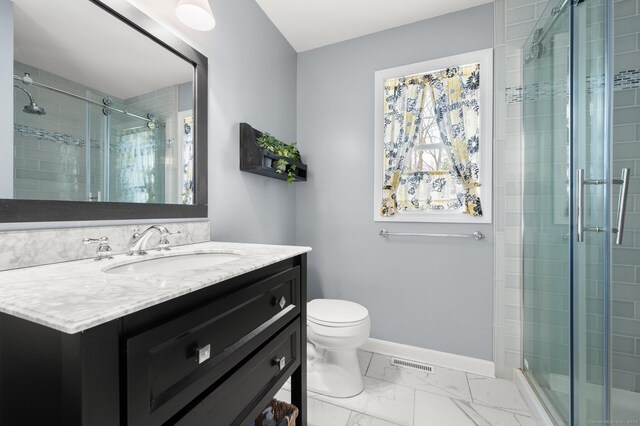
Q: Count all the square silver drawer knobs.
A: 3